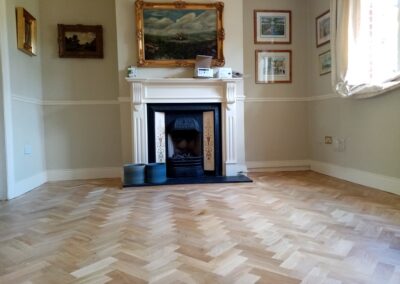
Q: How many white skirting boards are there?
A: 4